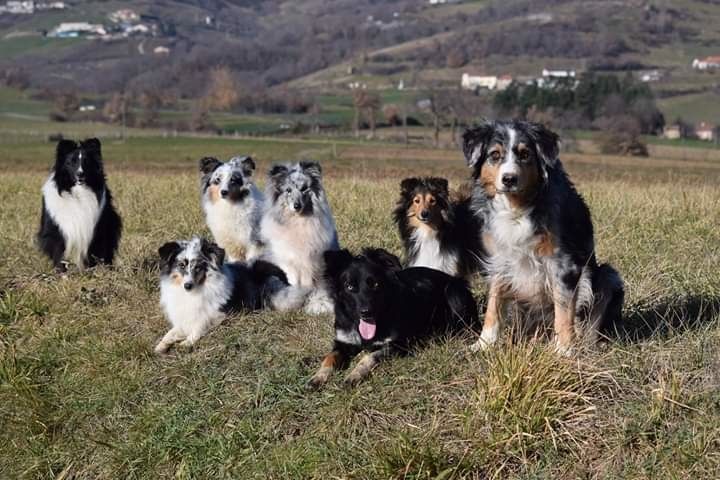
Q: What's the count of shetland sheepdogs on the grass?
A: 5